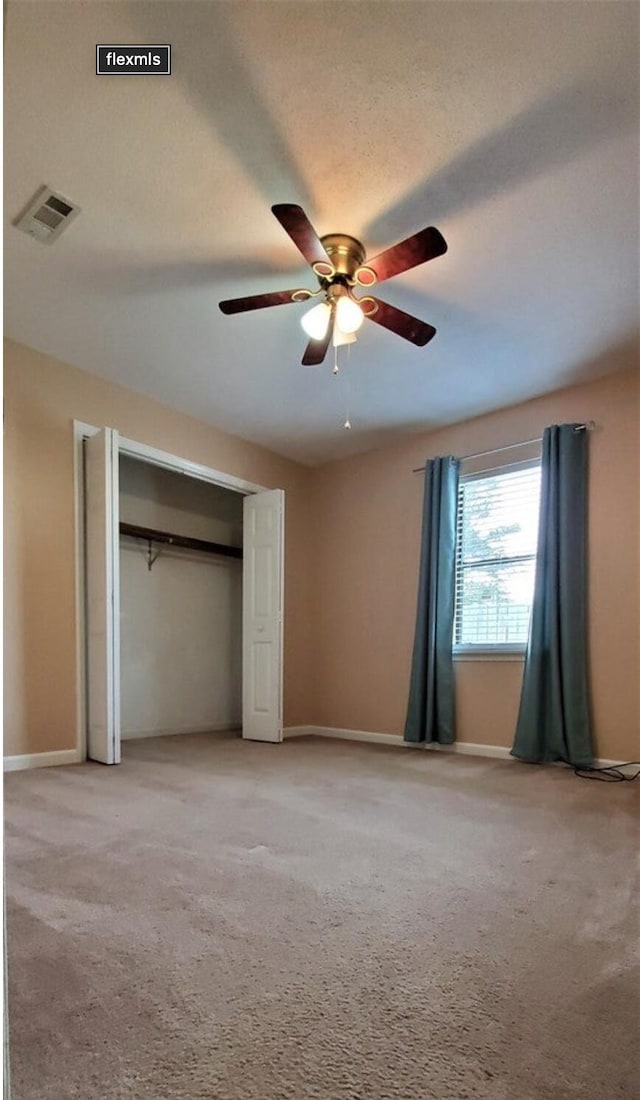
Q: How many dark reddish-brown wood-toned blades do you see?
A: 5